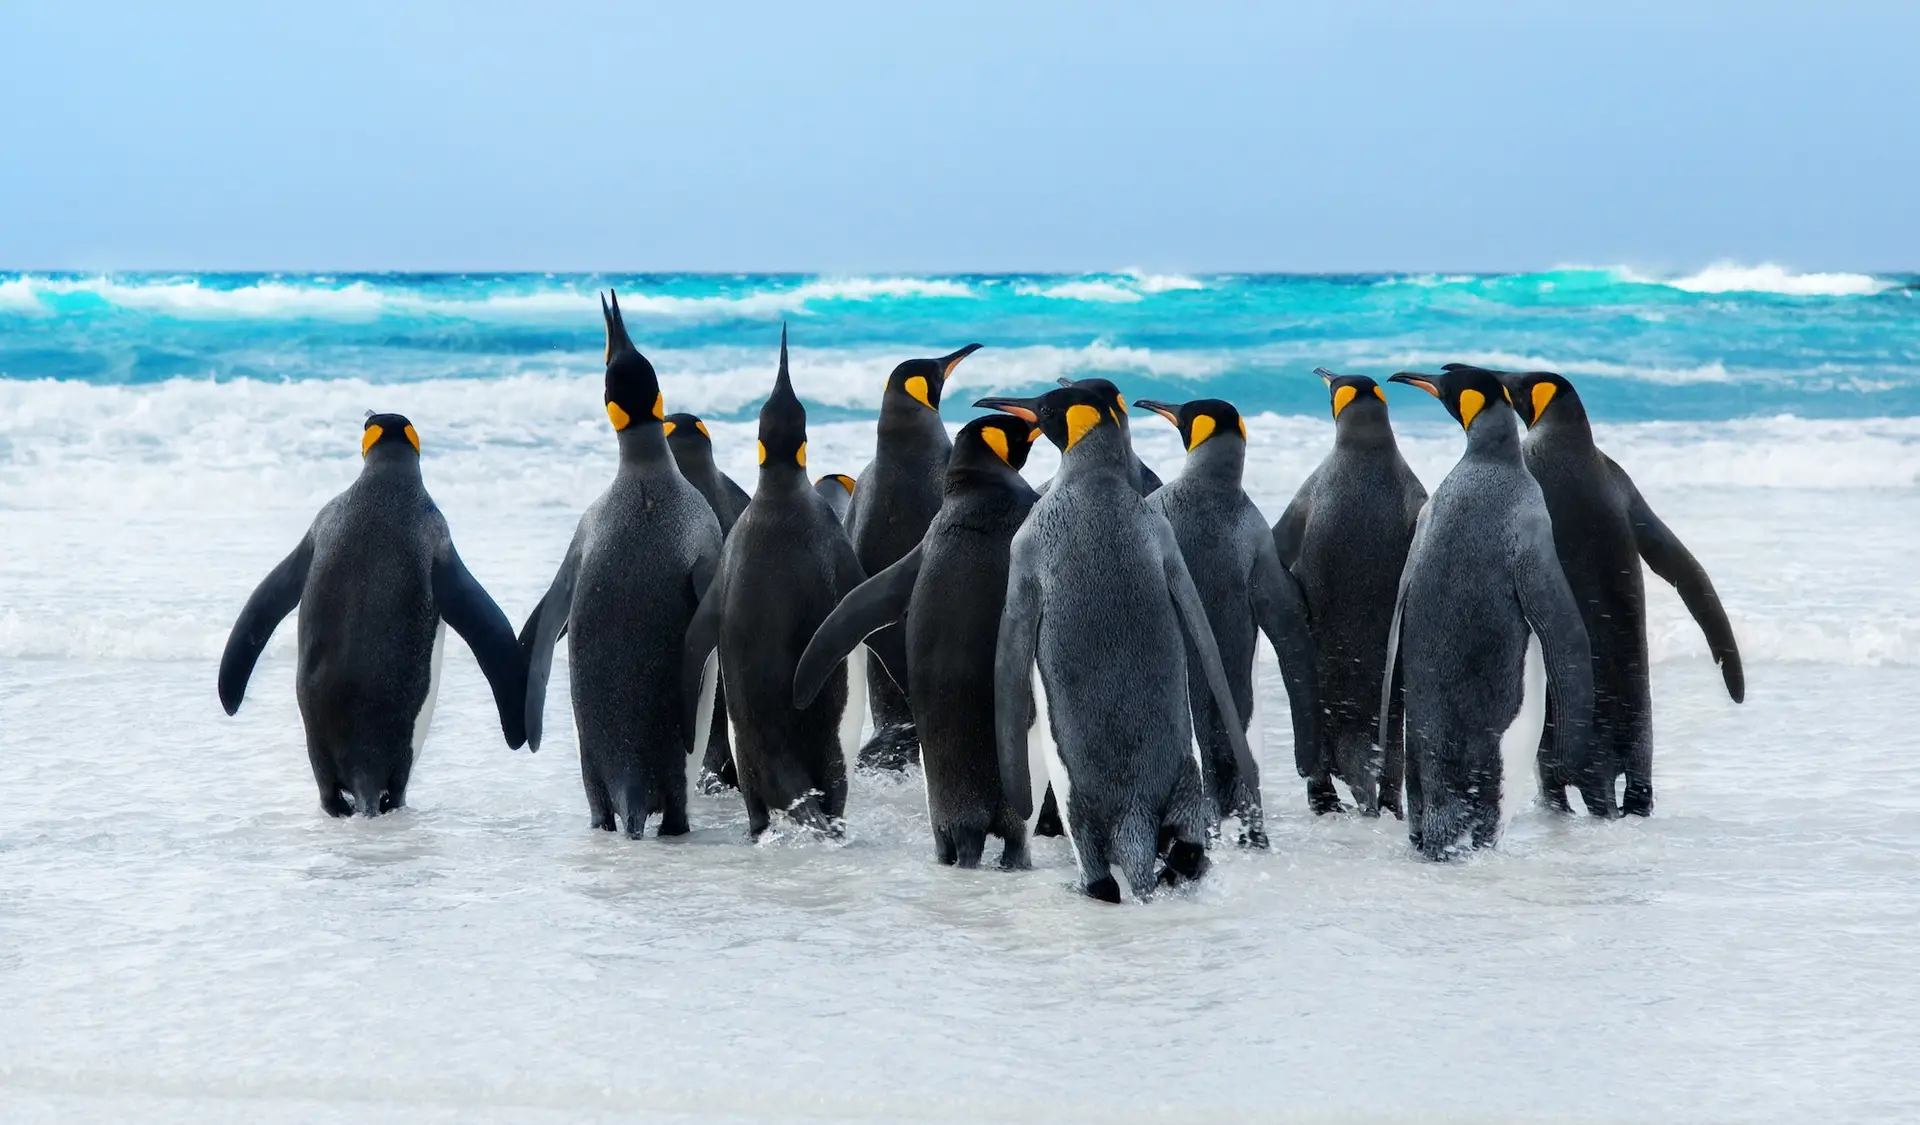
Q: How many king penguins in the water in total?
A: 13